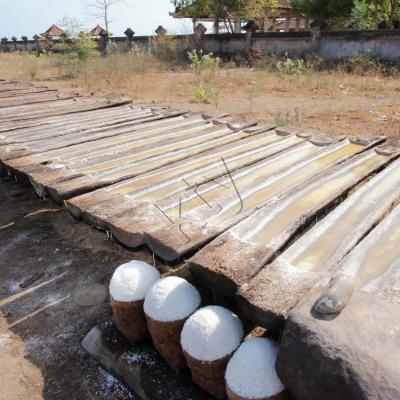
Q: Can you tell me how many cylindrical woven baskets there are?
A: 4